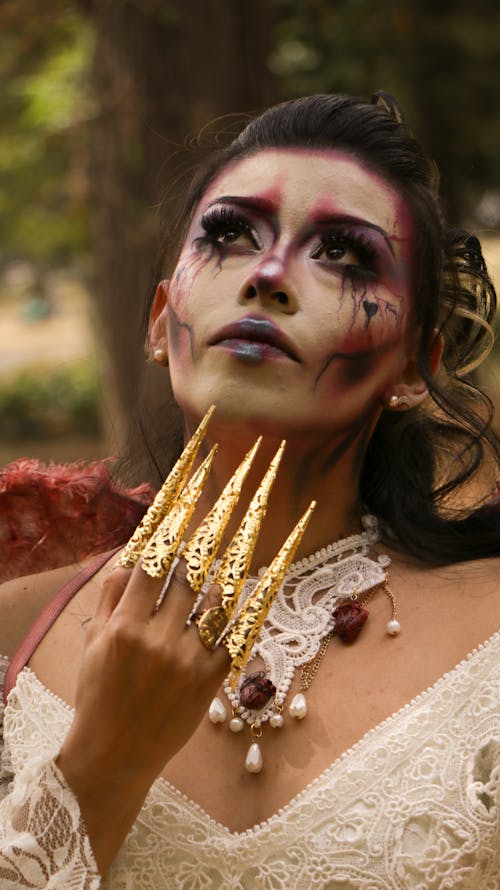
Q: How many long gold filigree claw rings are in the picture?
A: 5